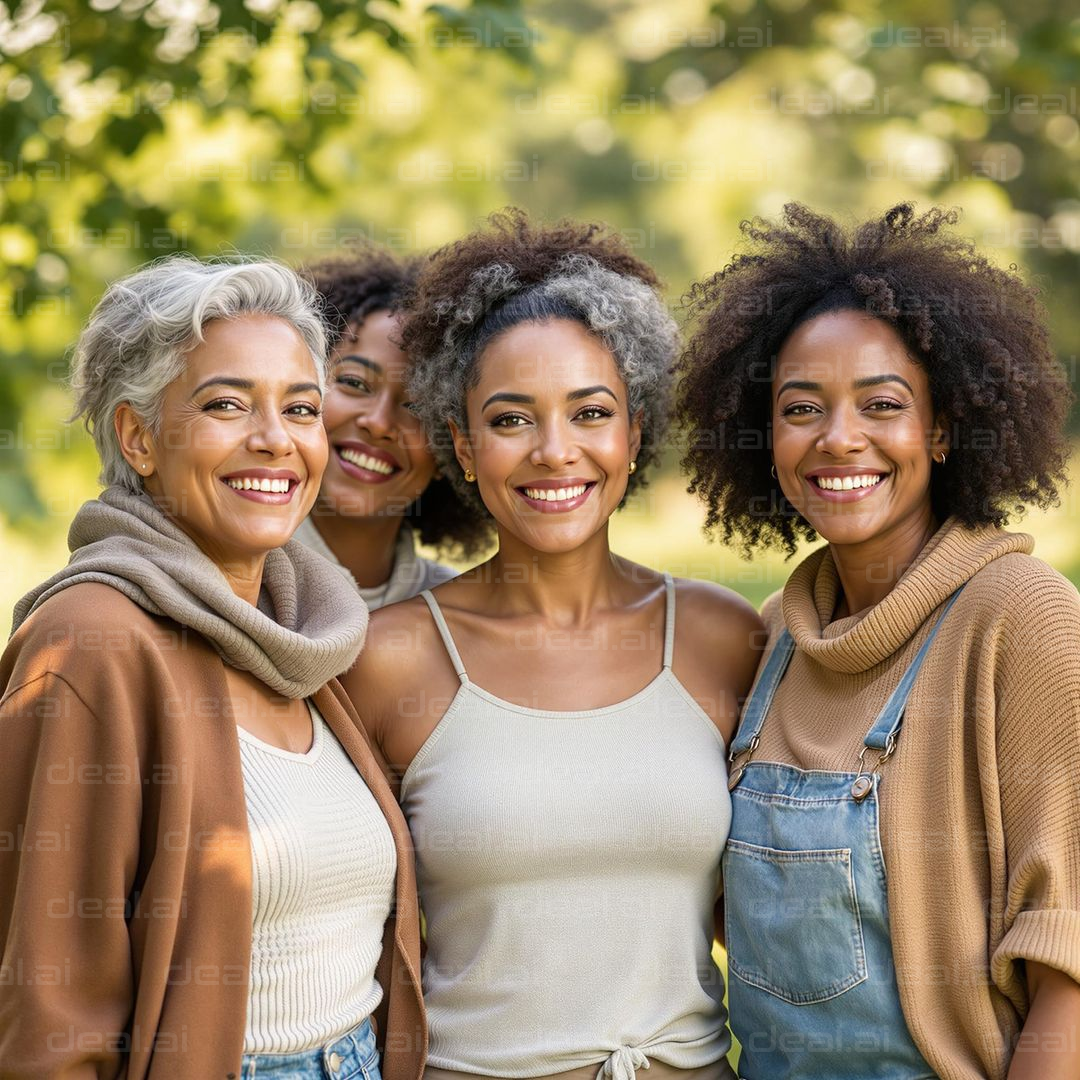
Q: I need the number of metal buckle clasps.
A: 2